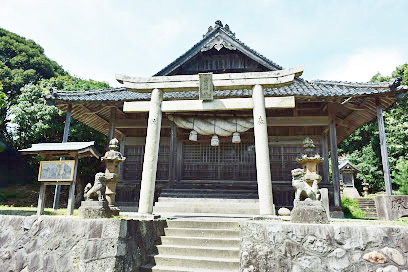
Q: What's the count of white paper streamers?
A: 3